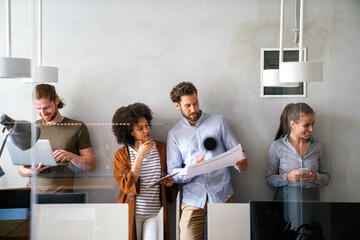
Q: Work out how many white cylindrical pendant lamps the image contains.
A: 4